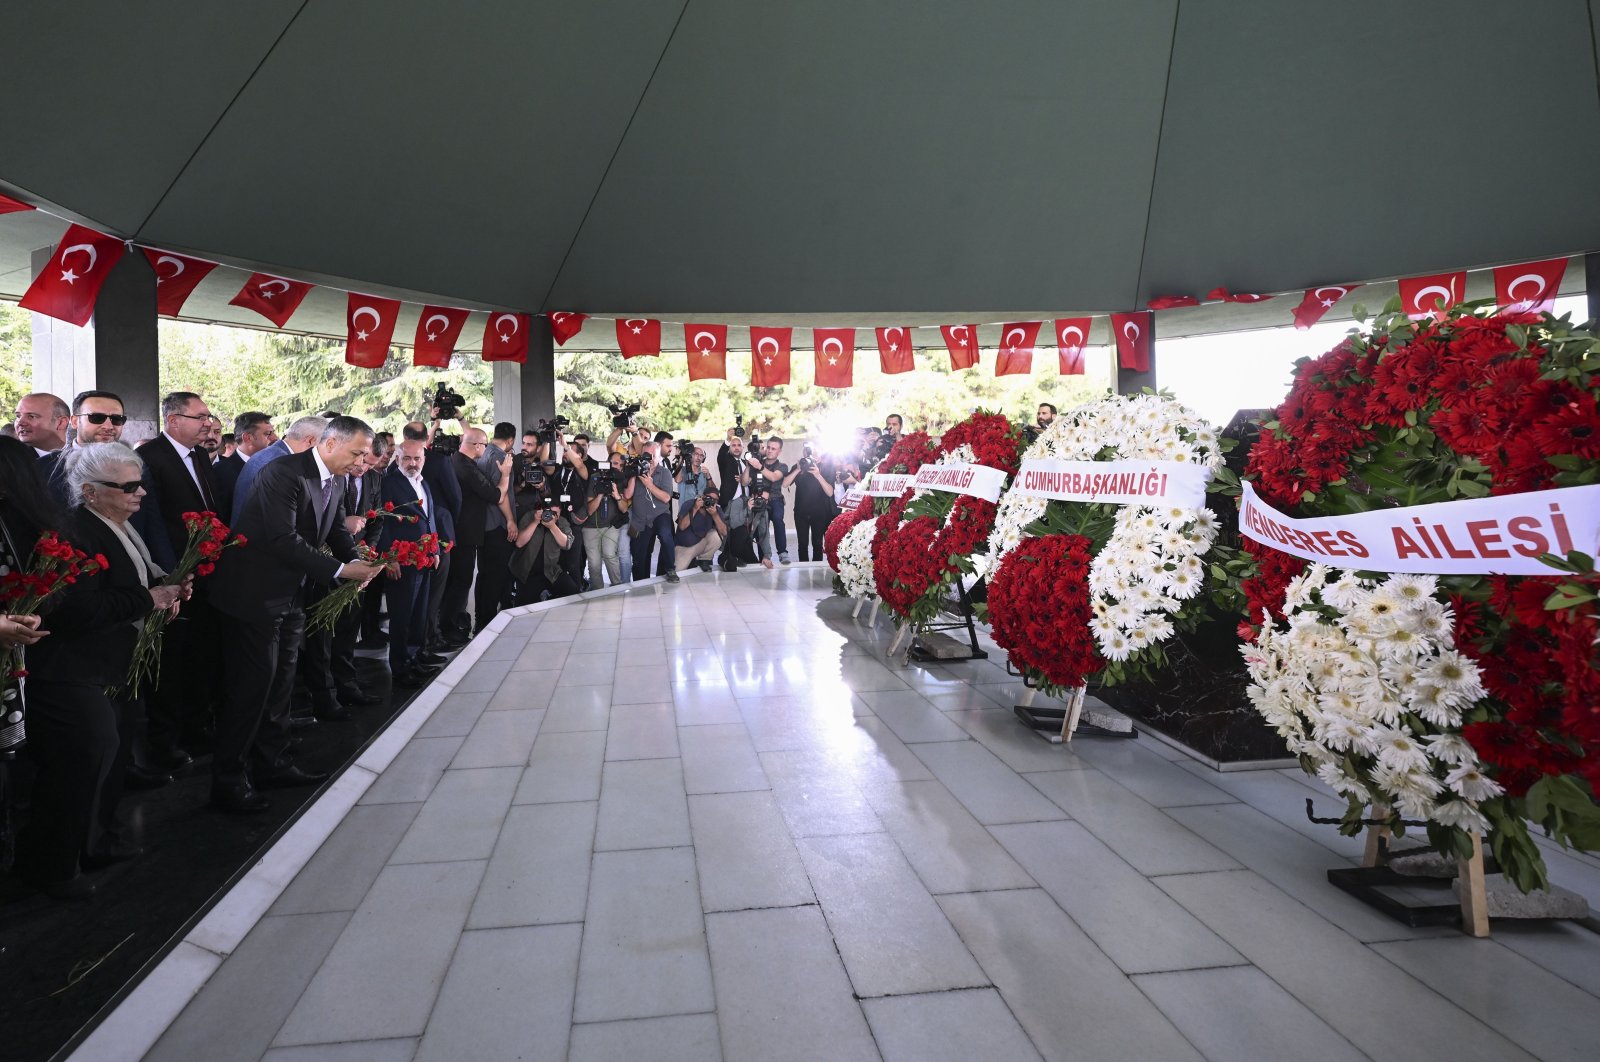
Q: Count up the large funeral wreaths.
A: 5